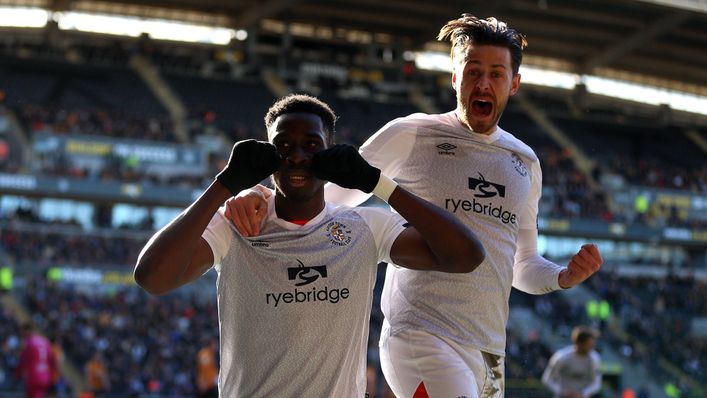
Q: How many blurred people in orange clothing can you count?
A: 3